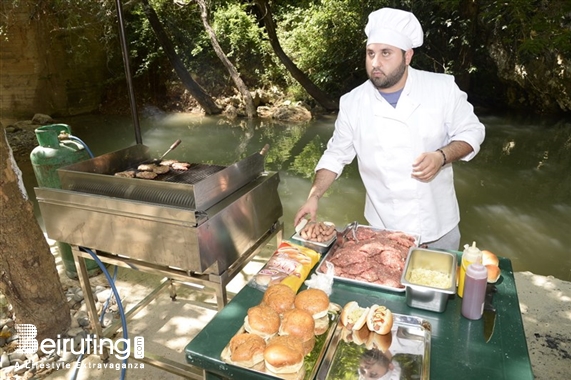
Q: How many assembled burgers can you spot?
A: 6